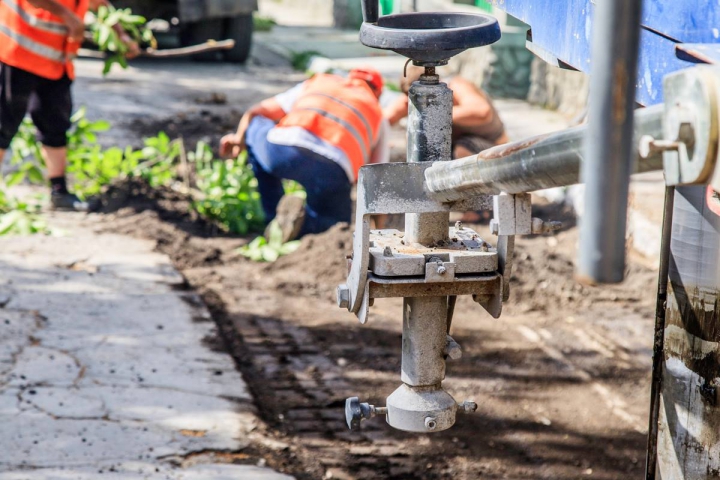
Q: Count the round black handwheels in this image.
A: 1